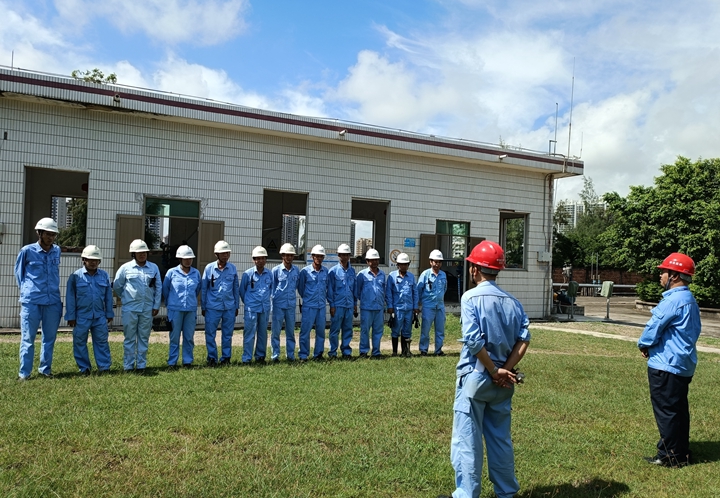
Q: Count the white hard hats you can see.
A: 12